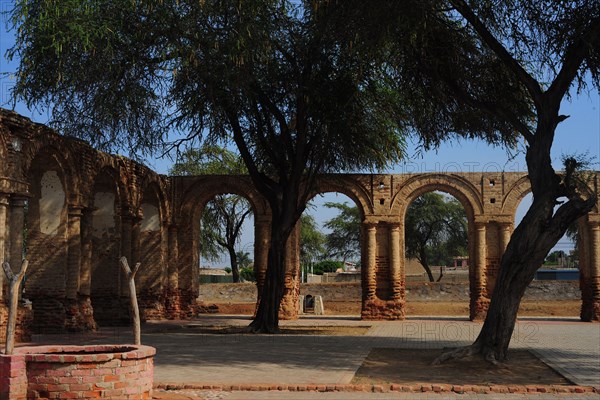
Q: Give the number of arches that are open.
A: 4